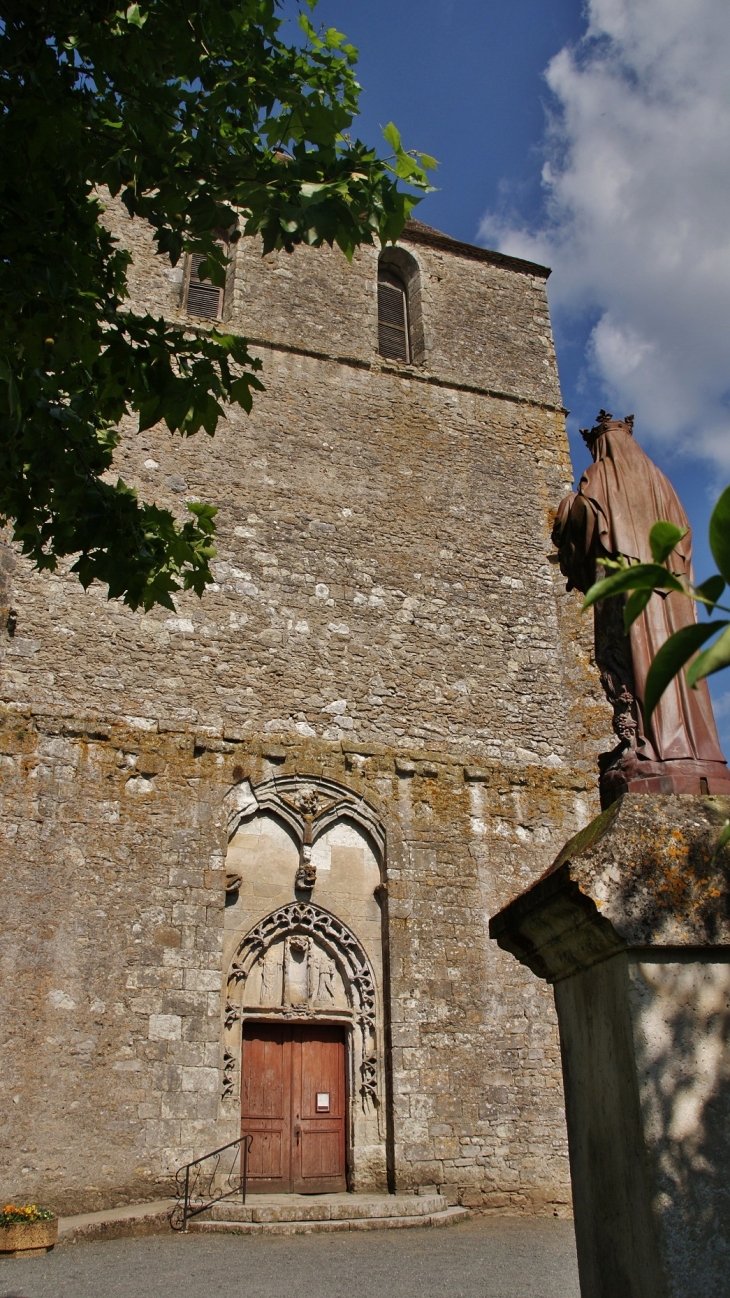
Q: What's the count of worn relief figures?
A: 2